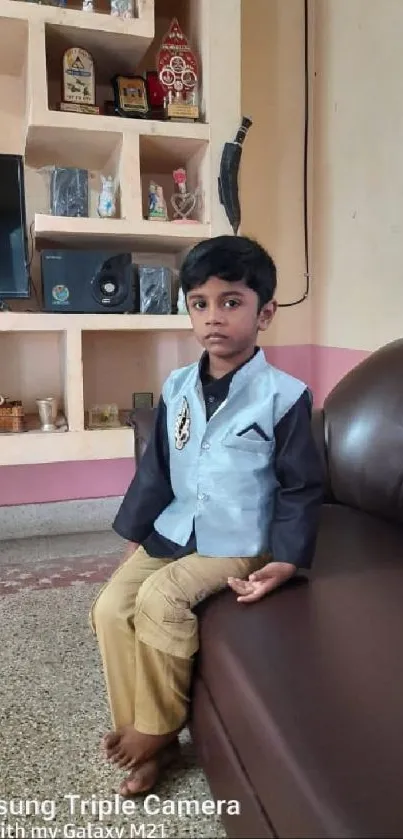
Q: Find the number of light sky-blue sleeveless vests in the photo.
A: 1